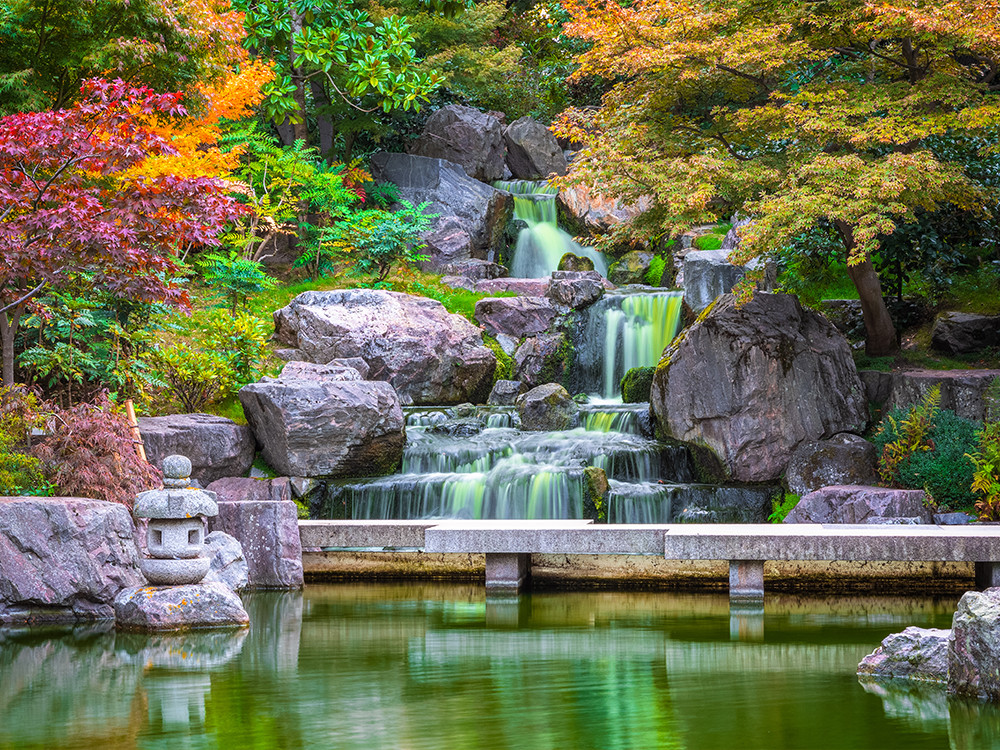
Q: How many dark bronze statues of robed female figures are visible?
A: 0